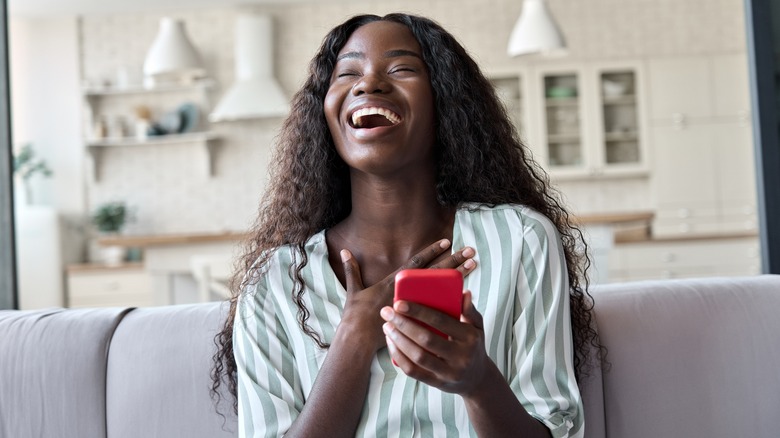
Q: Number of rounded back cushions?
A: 3